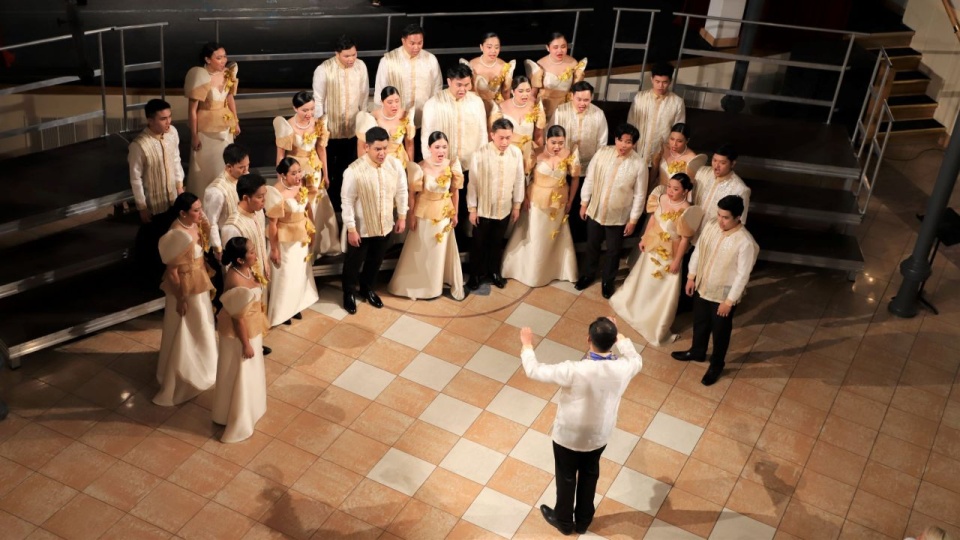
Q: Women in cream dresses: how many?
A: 13